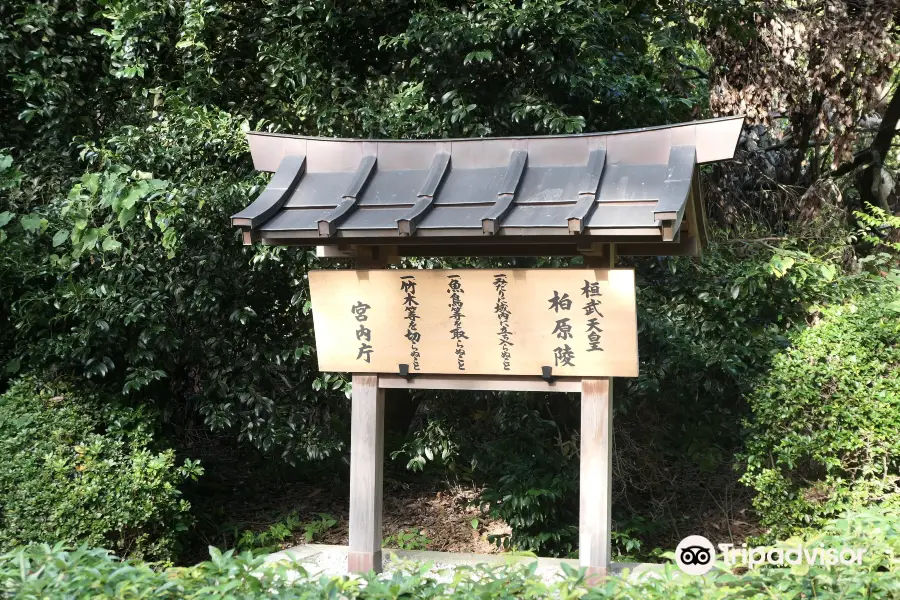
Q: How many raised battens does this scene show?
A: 6